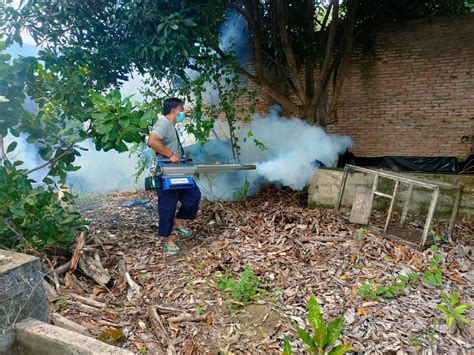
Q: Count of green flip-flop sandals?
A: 2